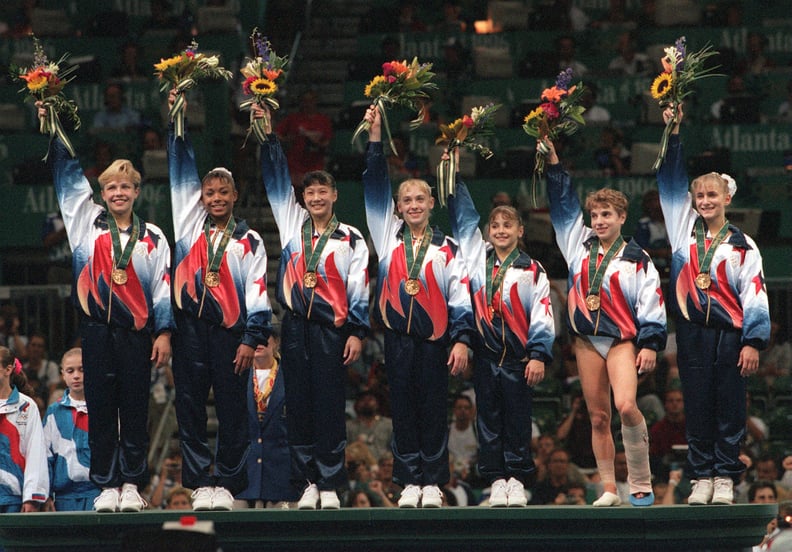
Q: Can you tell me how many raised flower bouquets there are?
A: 7